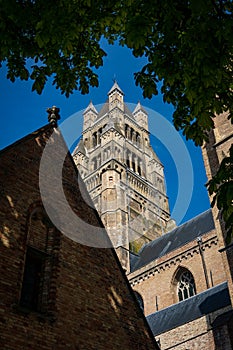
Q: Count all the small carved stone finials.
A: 1